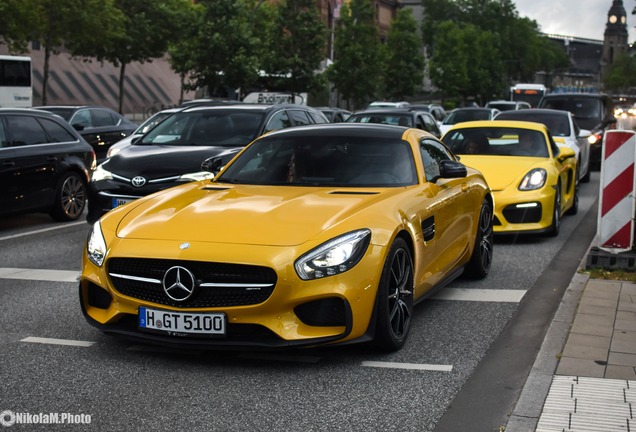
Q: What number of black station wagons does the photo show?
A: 2